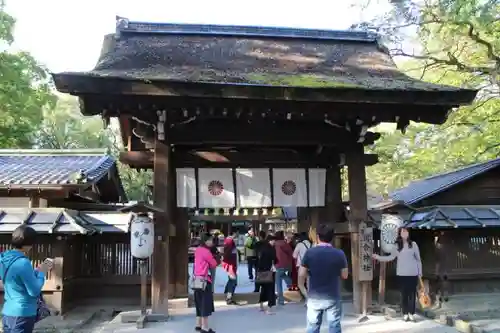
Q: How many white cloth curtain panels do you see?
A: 5